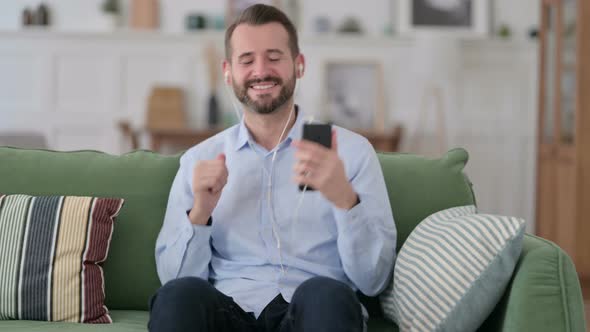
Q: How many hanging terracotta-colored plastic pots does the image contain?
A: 0